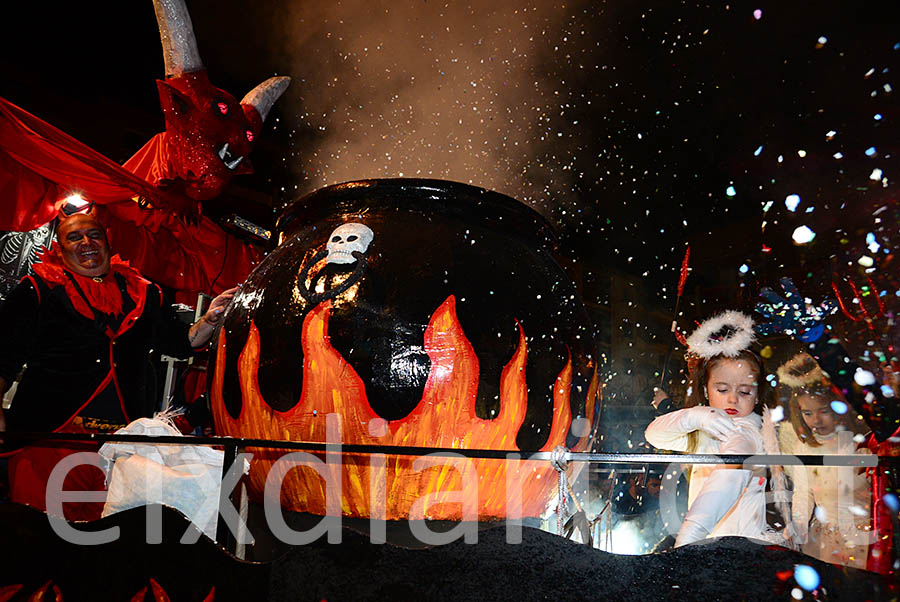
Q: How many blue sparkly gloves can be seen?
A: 1